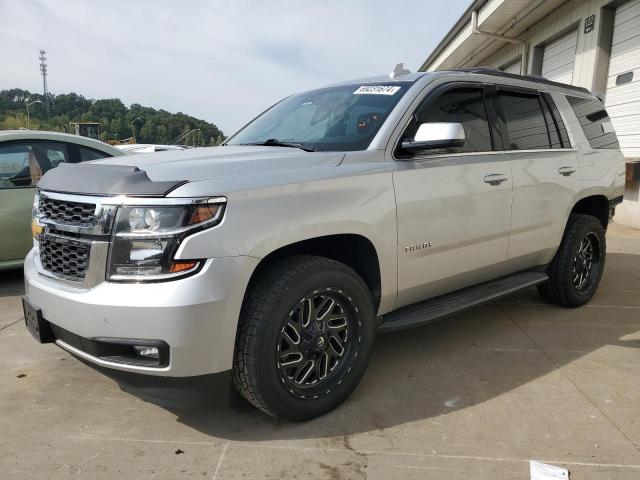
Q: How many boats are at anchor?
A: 0